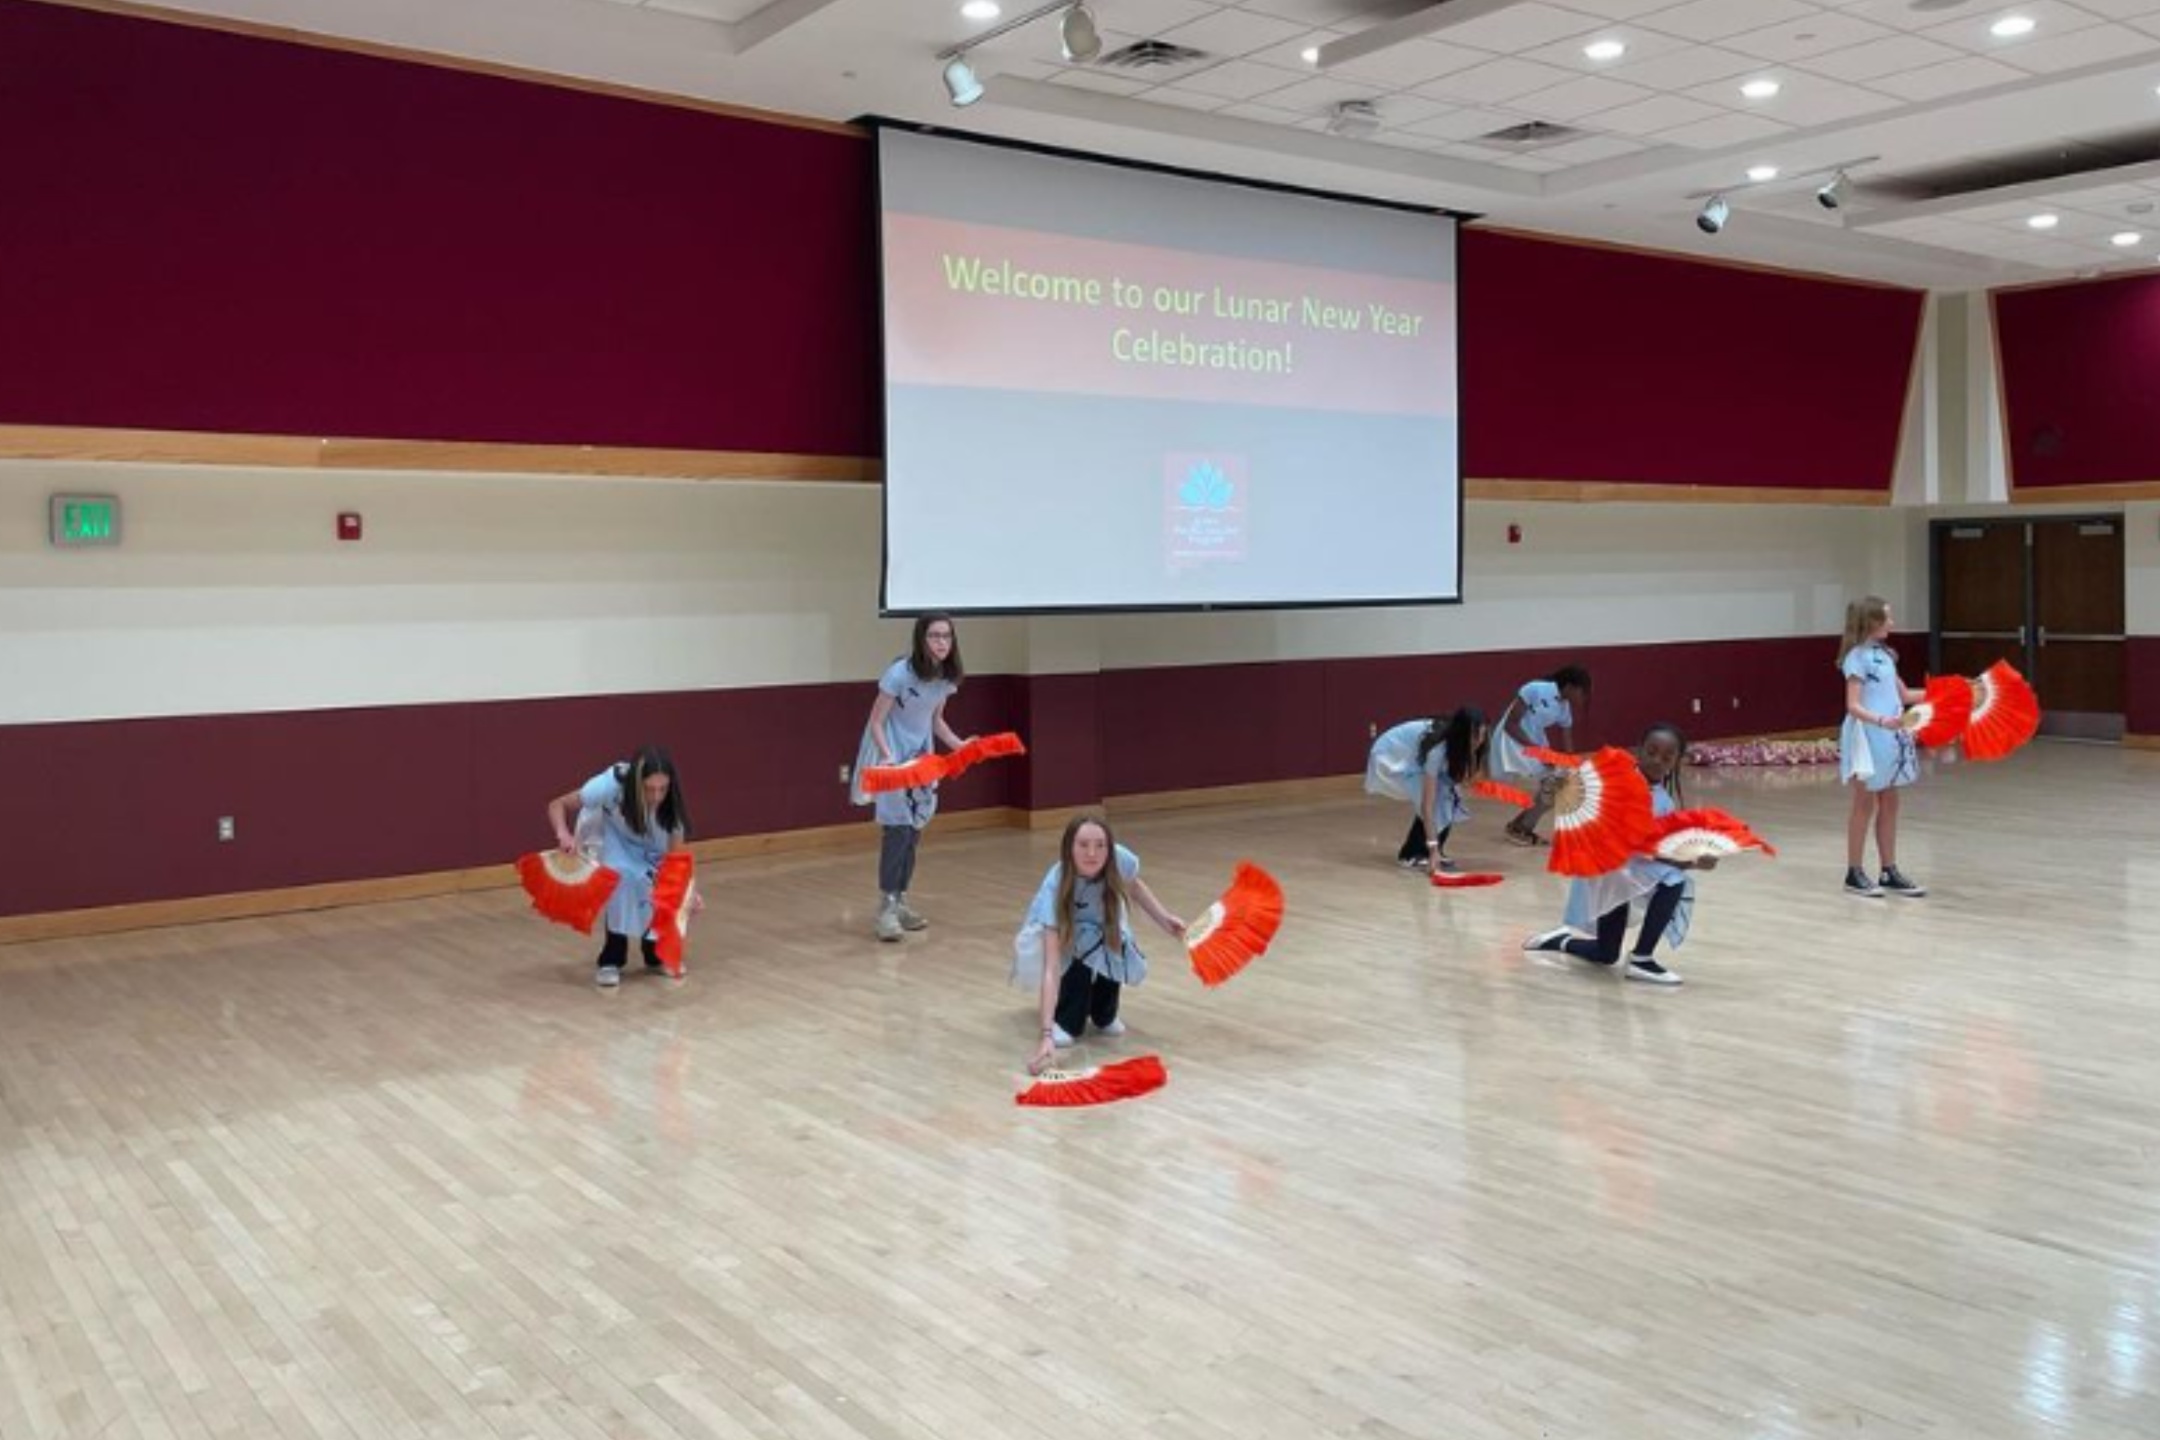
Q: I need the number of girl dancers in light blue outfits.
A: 7